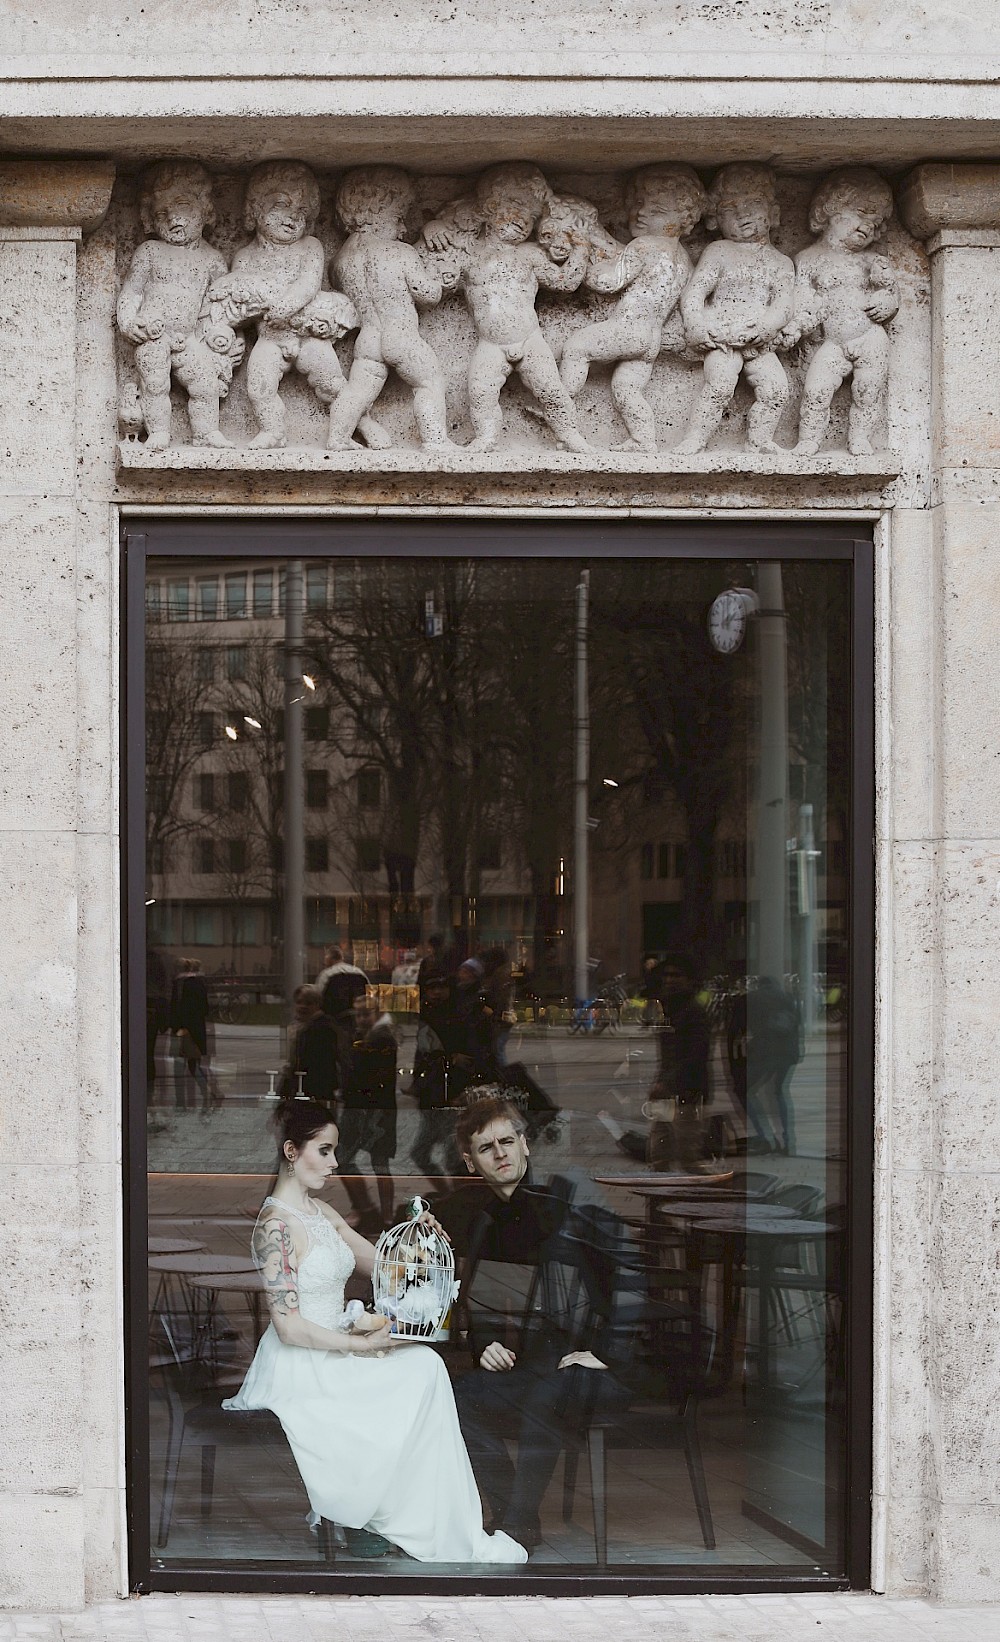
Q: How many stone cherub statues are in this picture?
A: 7